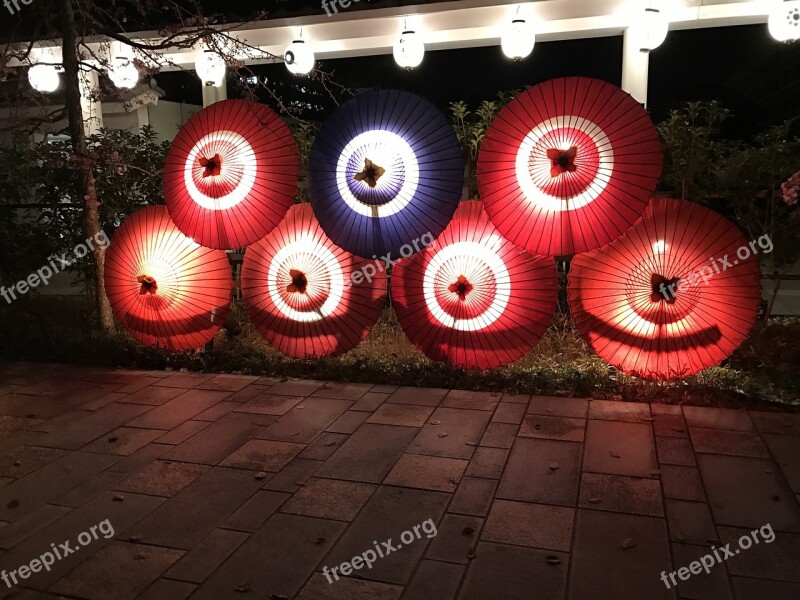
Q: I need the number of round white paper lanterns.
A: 8